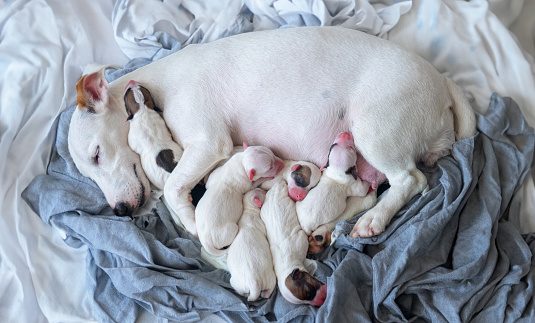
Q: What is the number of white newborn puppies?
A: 7